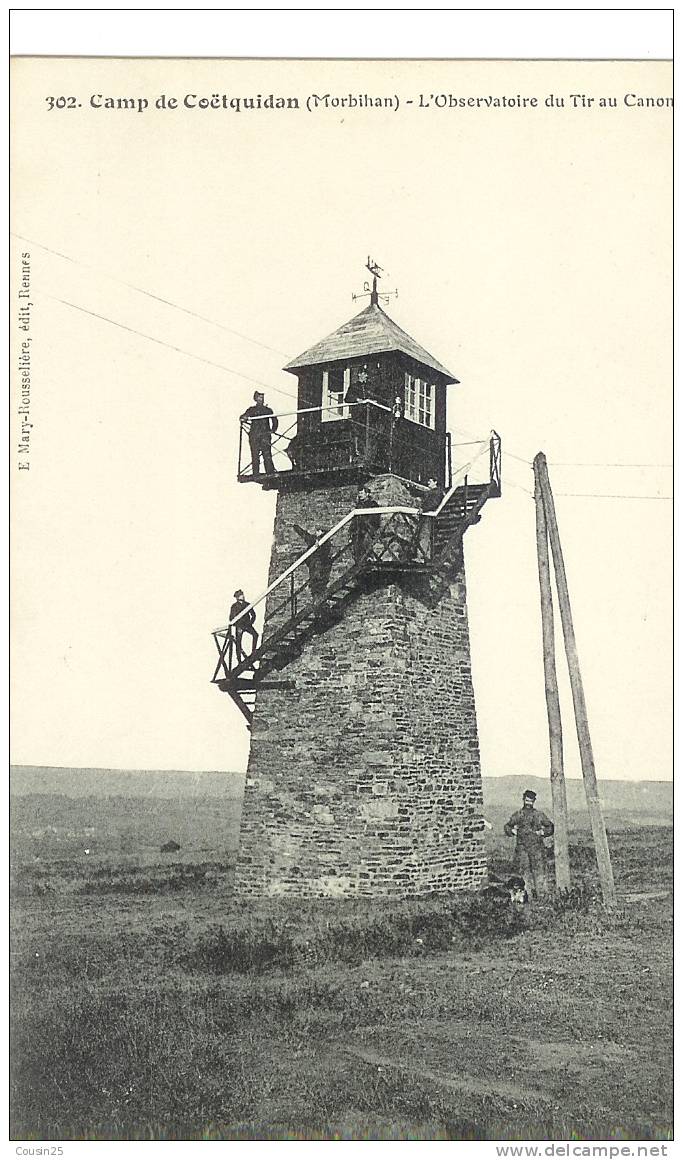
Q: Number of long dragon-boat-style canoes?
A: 0